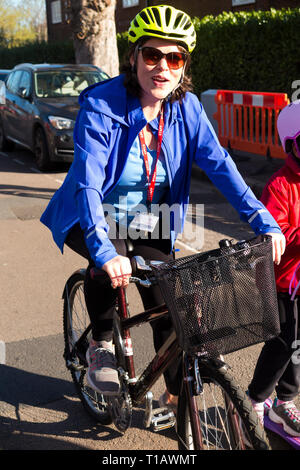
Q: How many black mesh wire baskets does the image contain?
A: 1